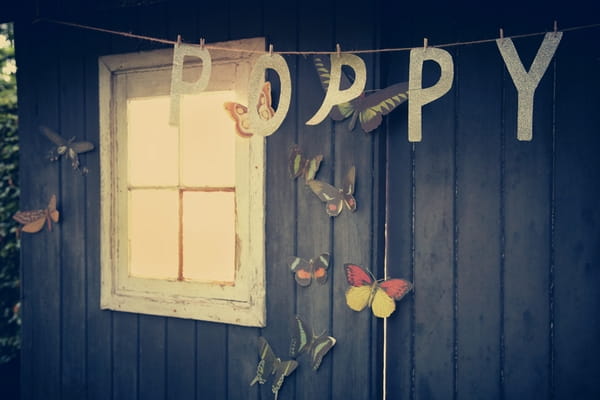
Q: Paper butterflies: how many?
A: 10